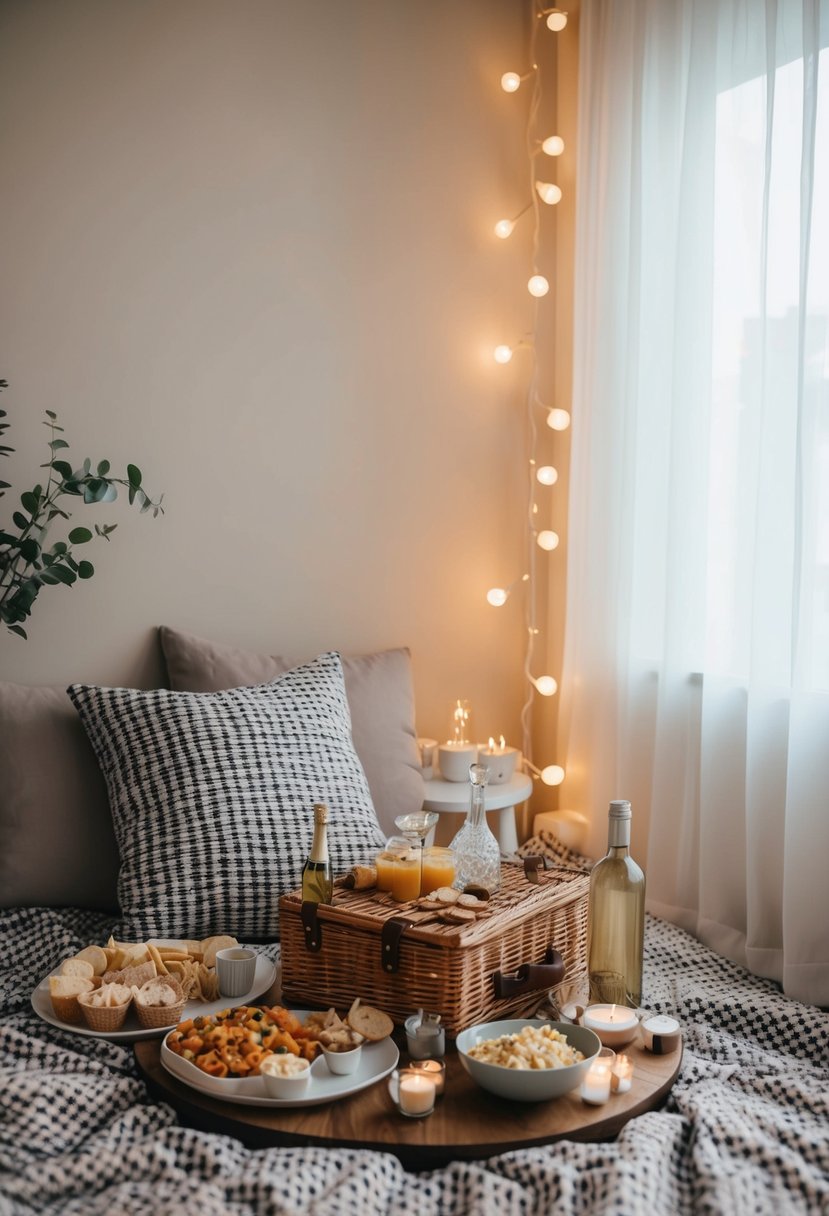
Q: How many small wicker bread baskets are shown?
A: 2